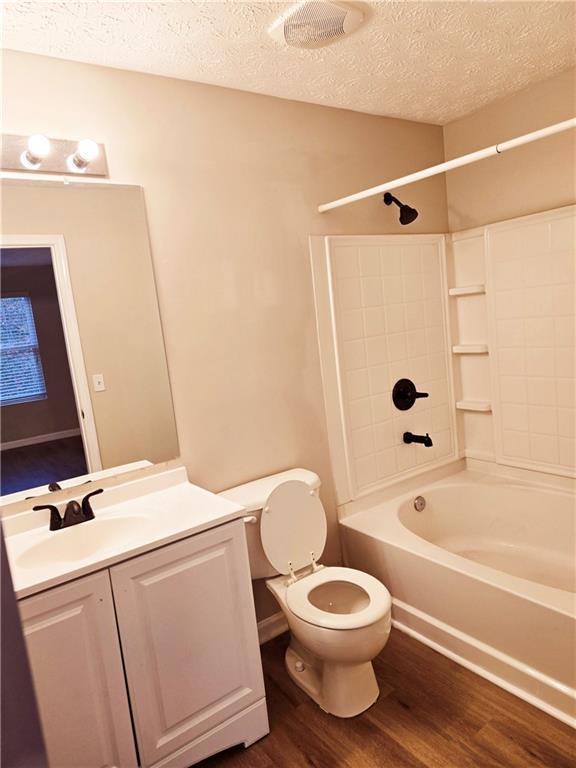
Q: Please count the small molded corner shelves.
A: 3